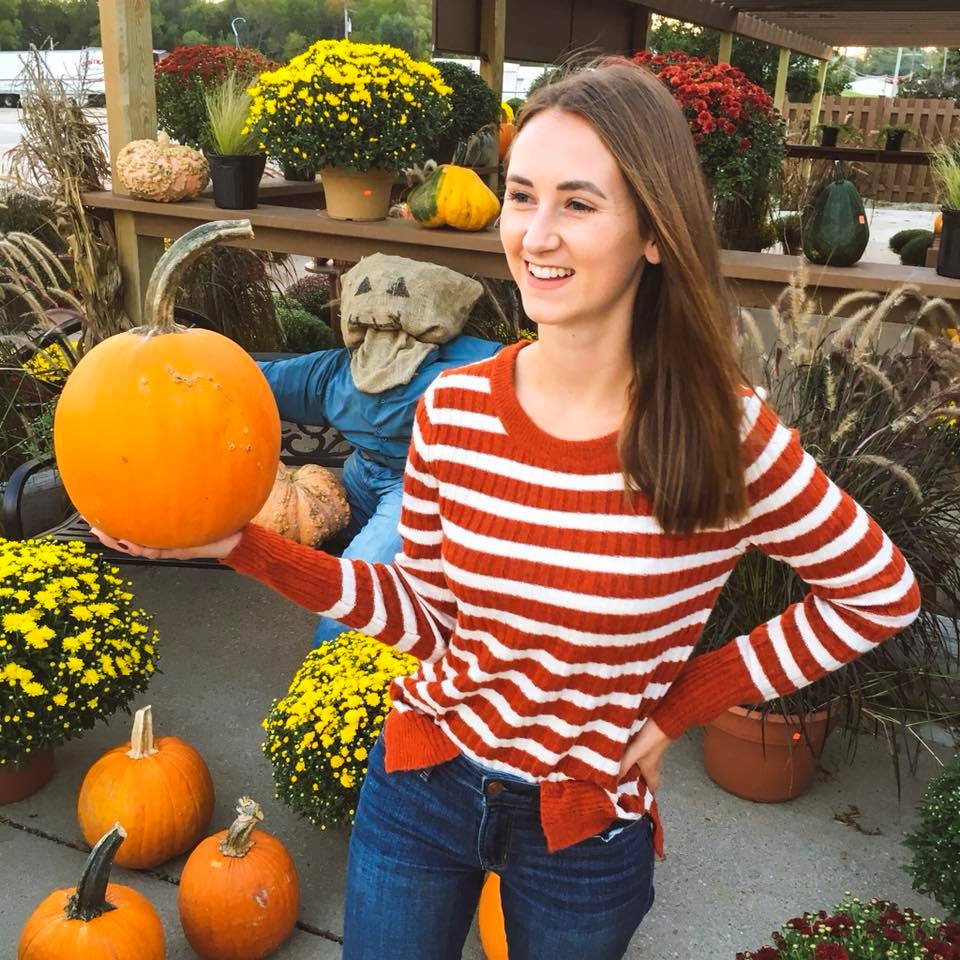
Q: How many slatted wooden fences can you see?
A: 1